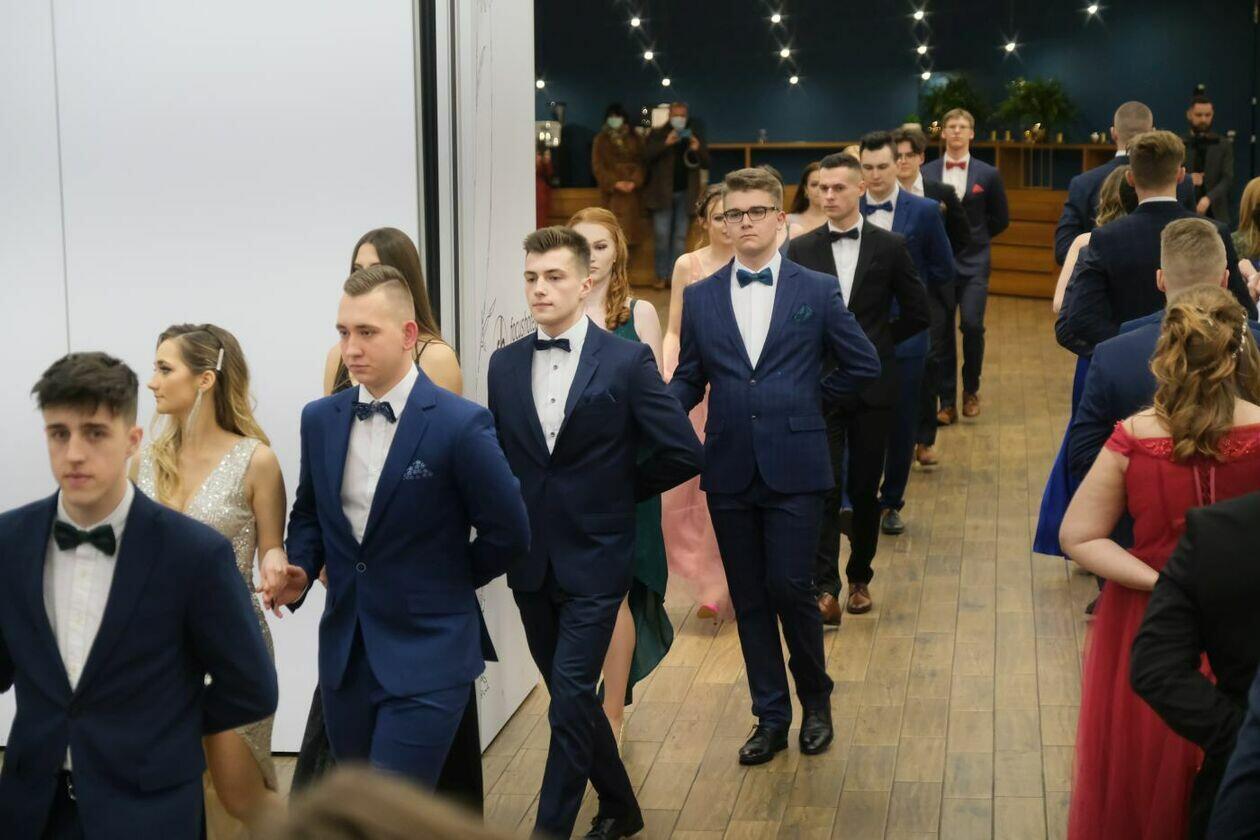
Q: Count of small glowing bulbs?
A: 12